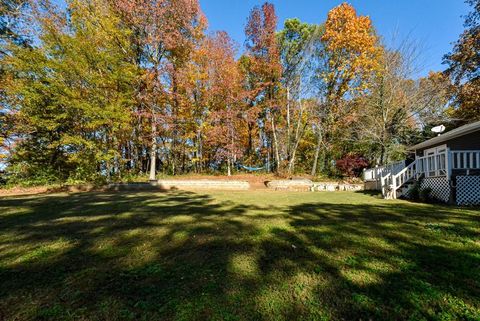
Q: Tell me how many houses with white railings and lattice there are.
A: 1